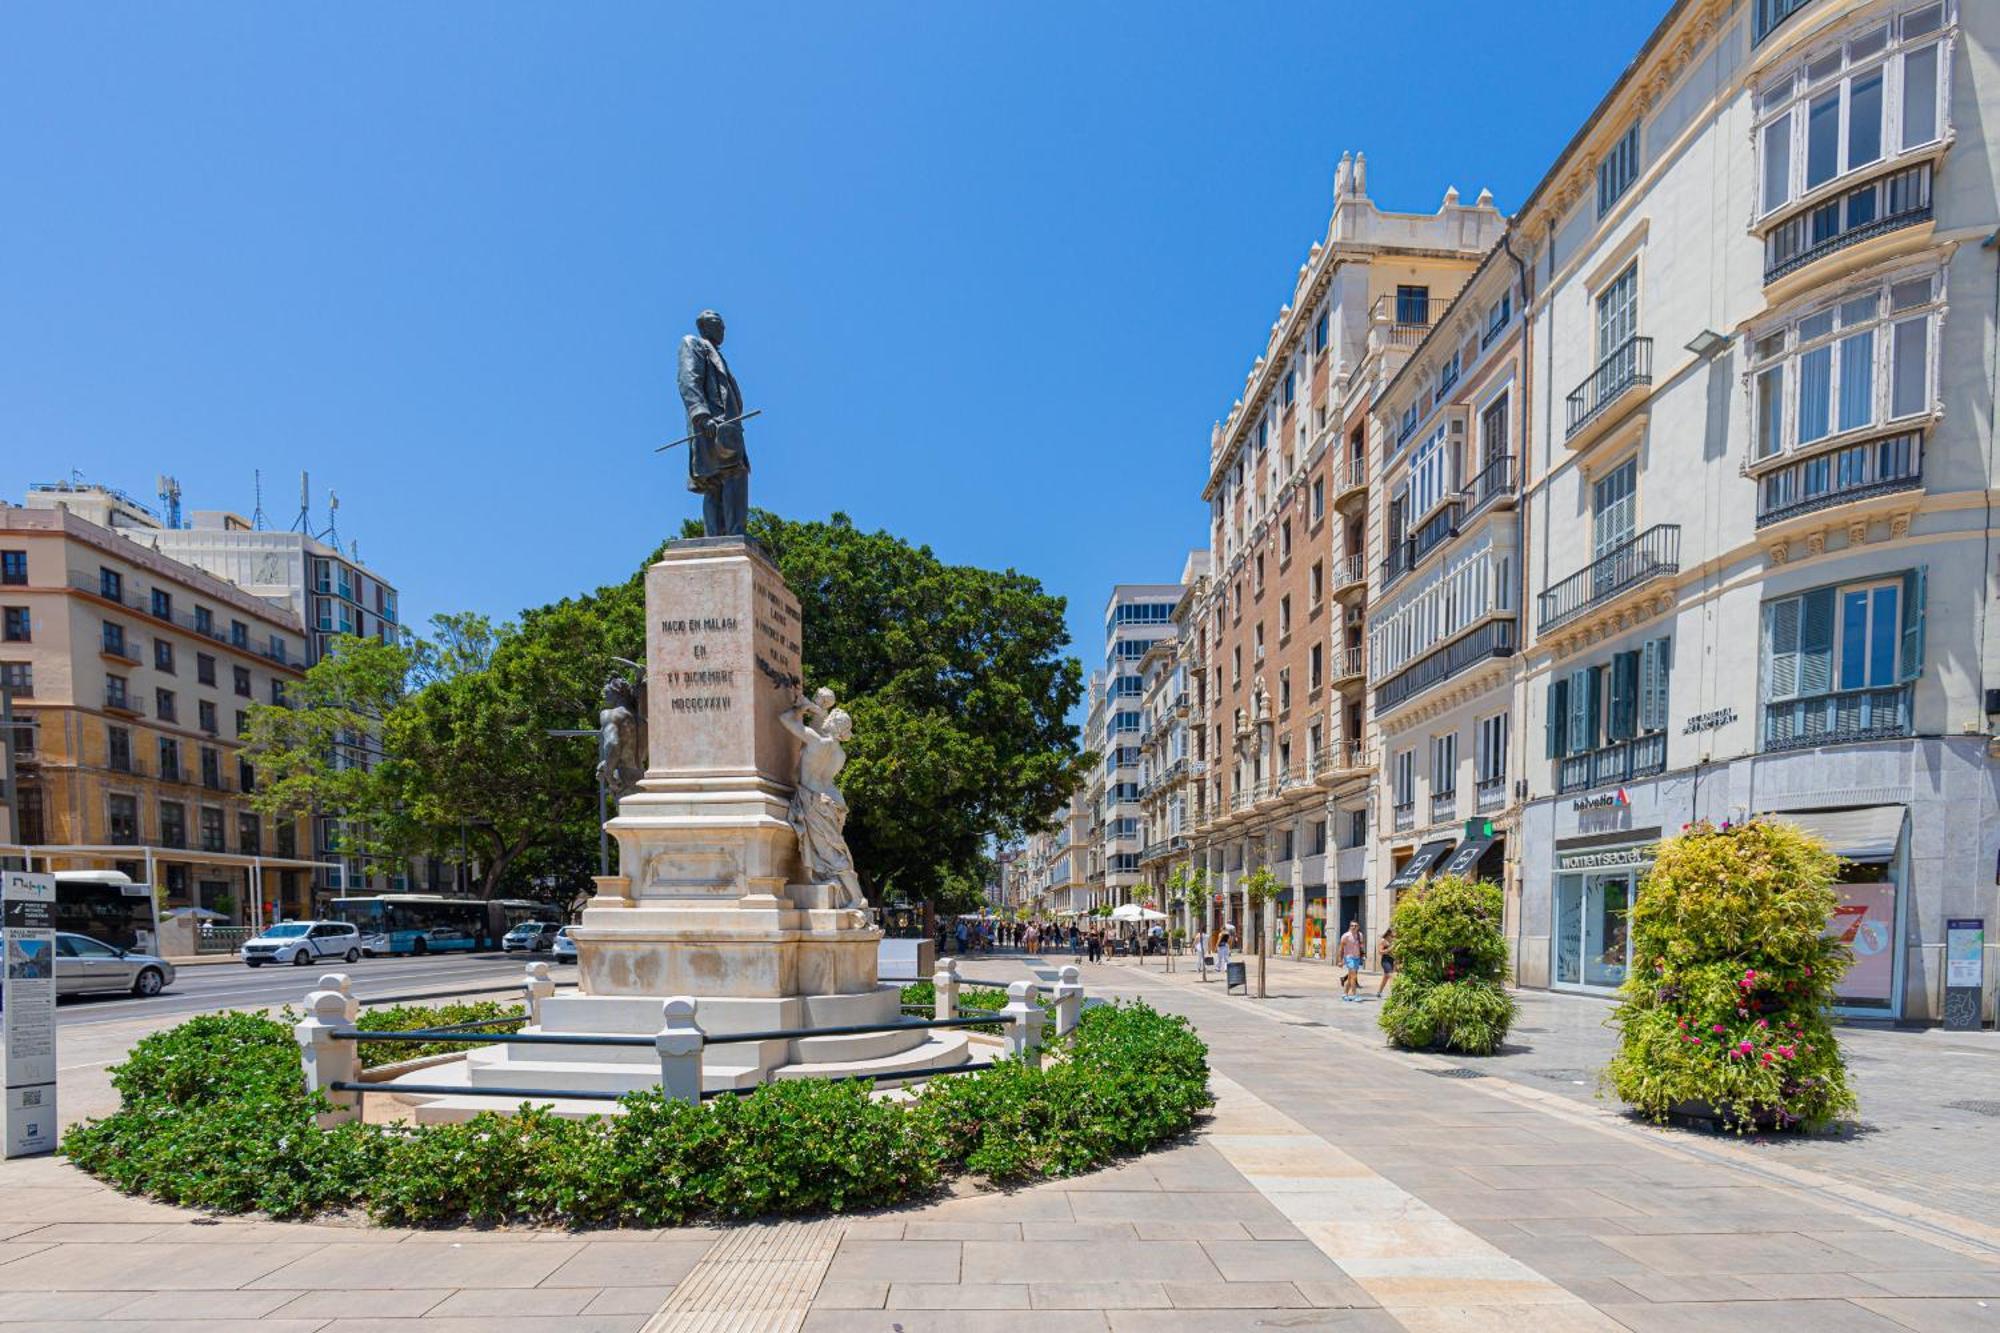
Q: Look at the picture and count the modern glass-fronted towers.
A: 1